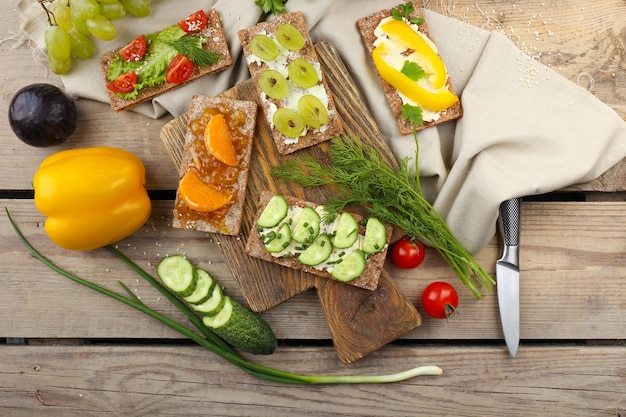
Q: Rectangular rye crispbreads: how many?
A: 5